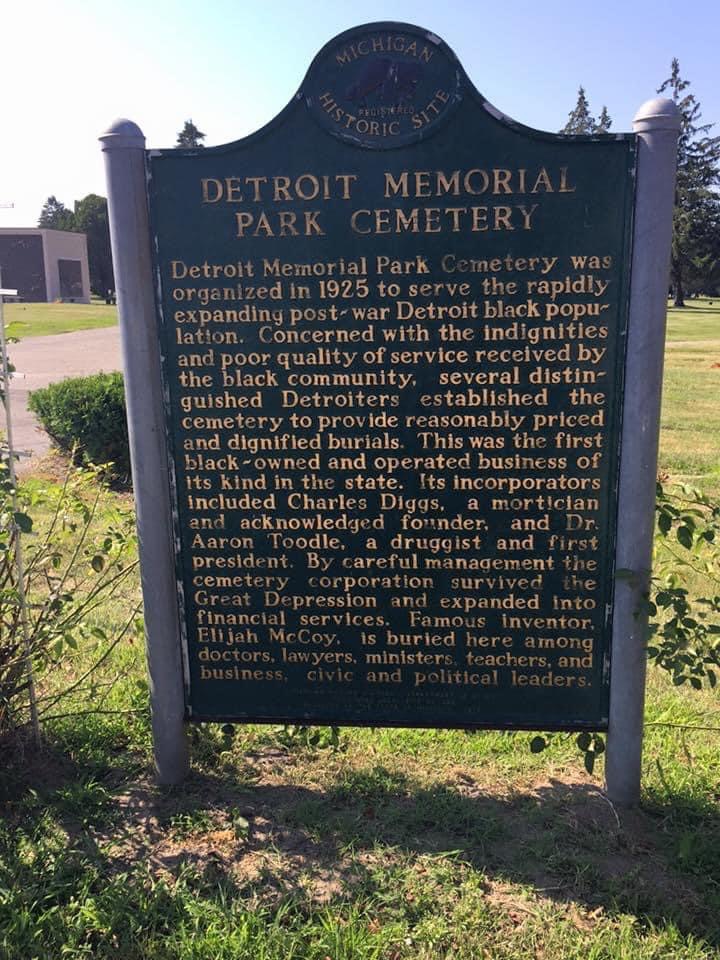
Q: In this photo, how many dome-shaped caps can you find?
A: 2